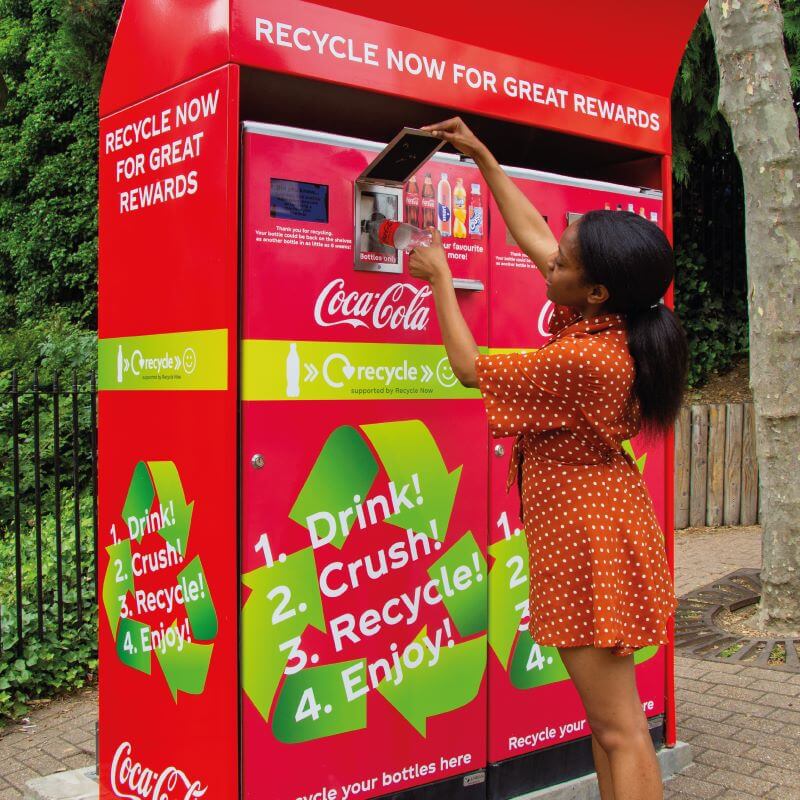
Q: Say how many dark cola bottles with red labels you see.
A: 2